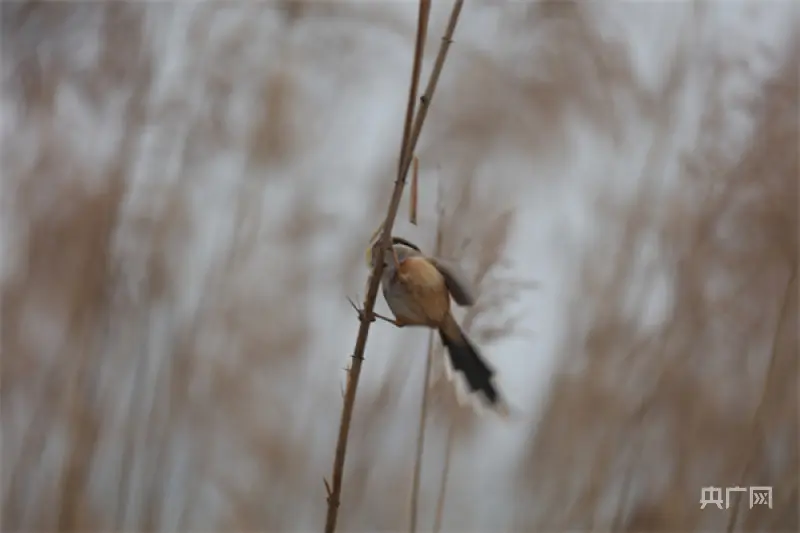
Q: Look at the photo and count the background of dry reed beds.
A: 1